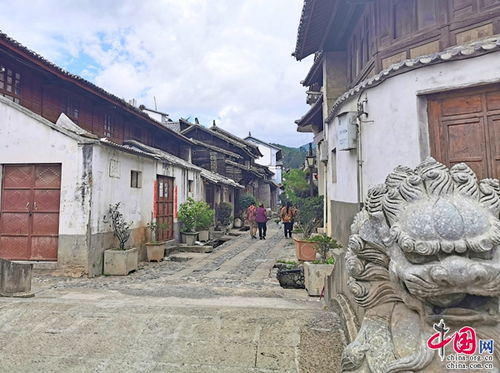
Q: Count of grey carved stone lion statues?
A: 1